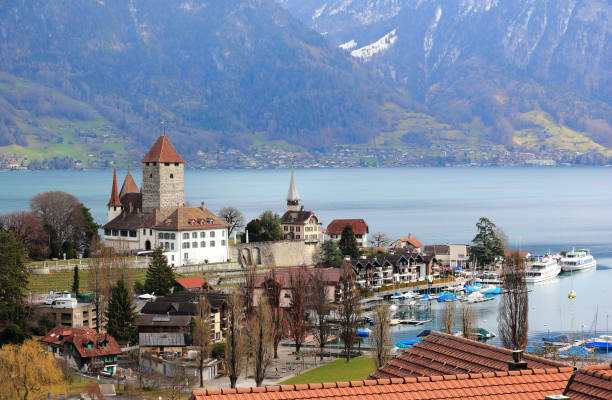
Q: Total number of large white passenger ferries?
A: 2